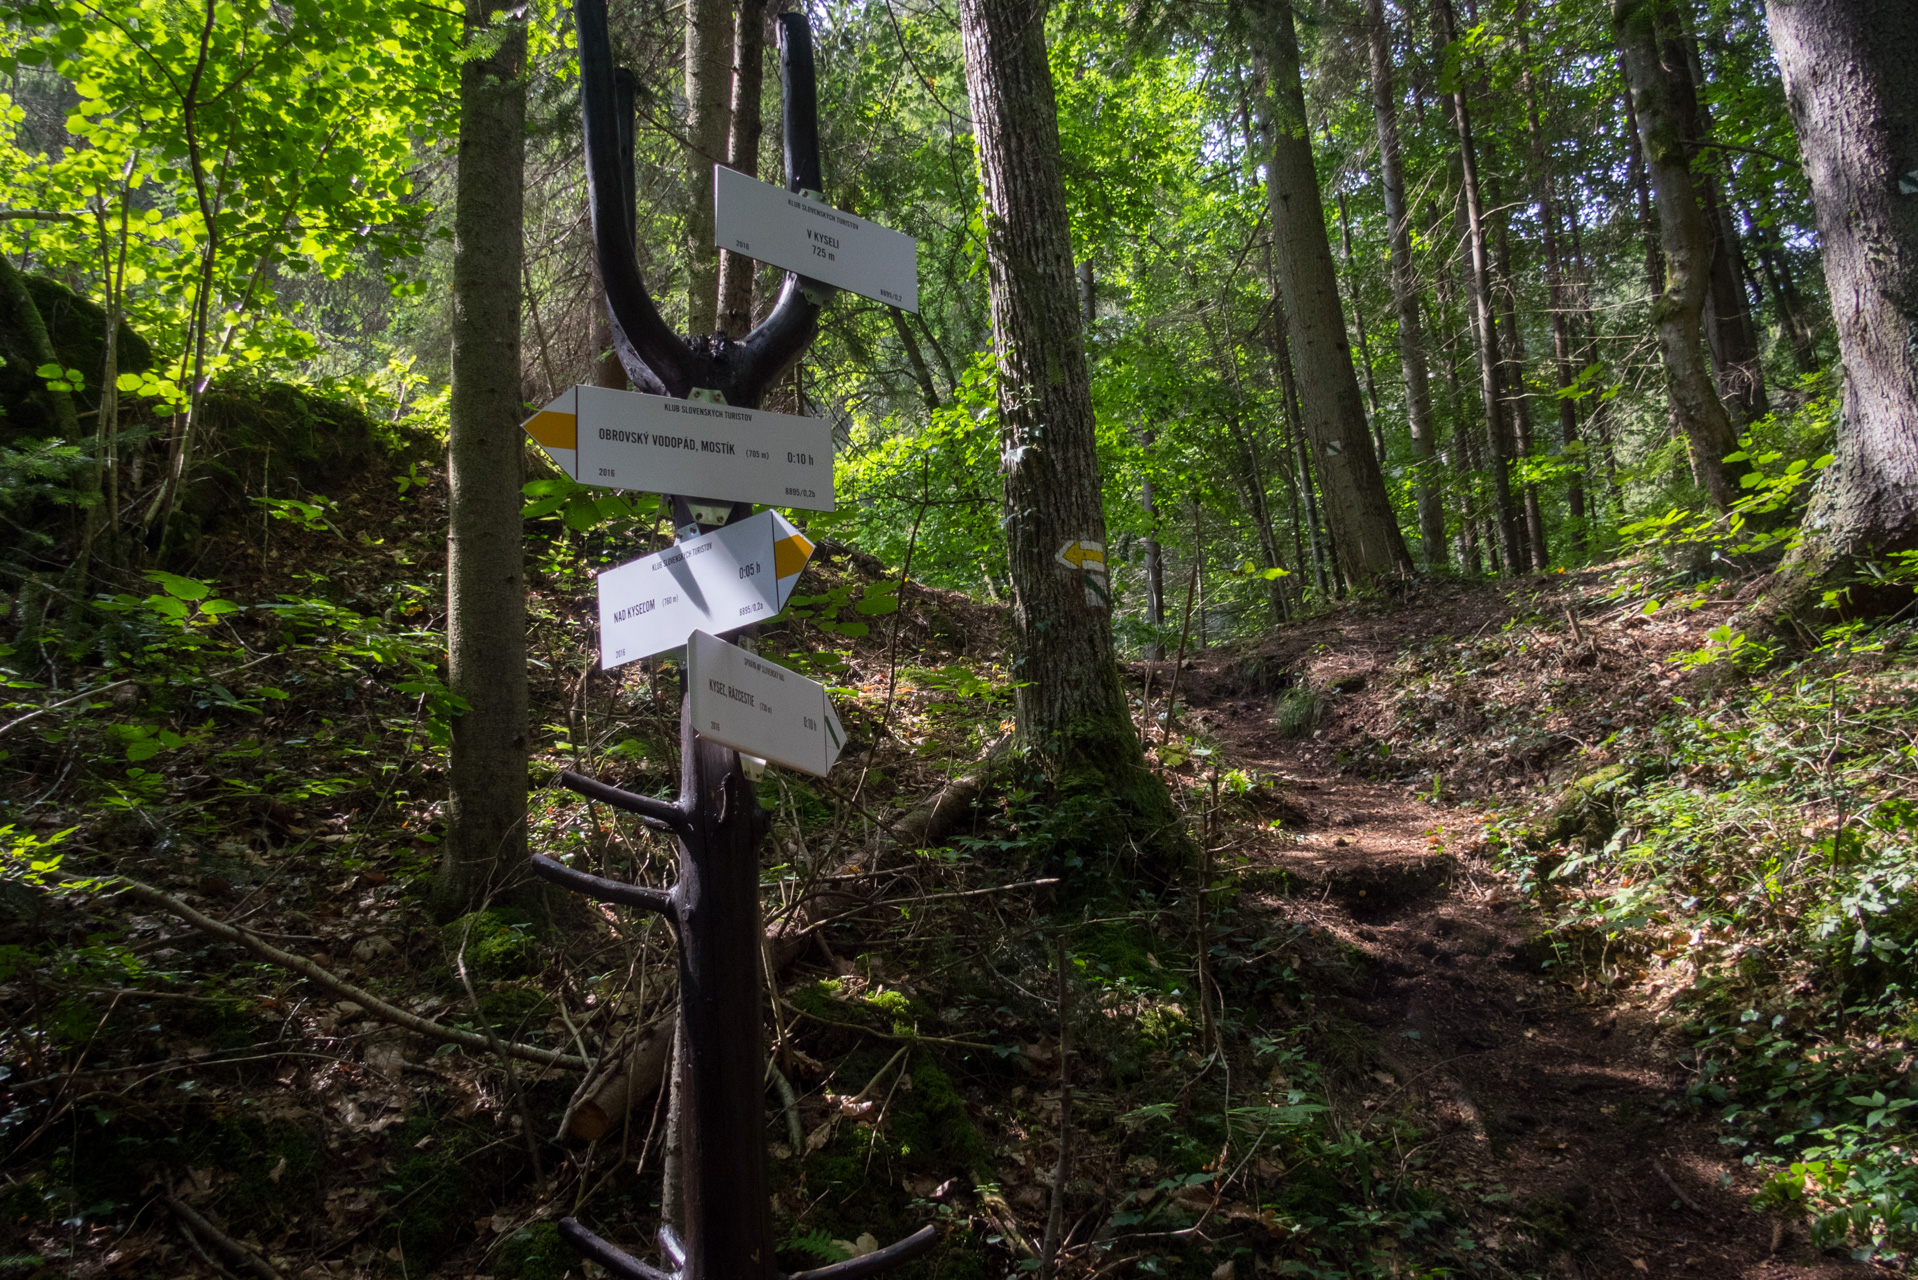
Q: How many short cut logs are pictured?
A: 1